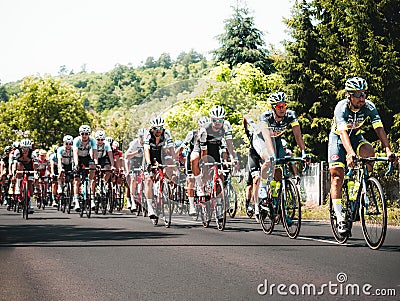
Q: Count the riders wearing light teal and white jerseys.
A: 3